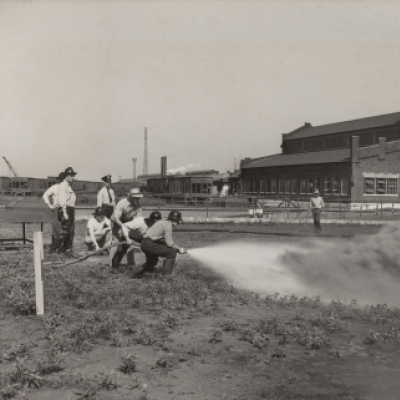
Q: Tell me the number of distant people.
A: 1